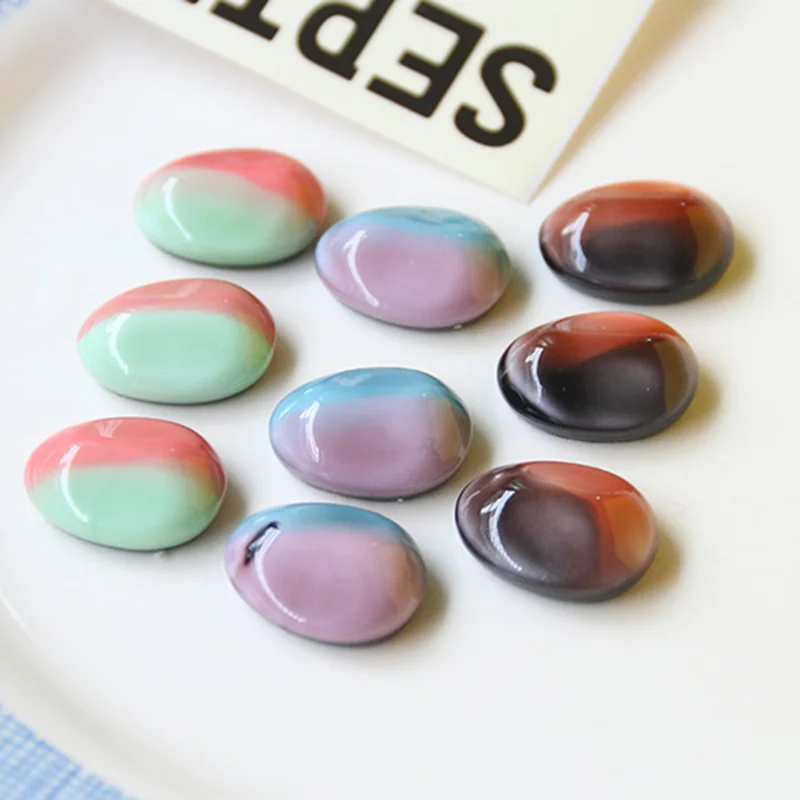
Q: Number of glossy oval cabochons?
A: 9